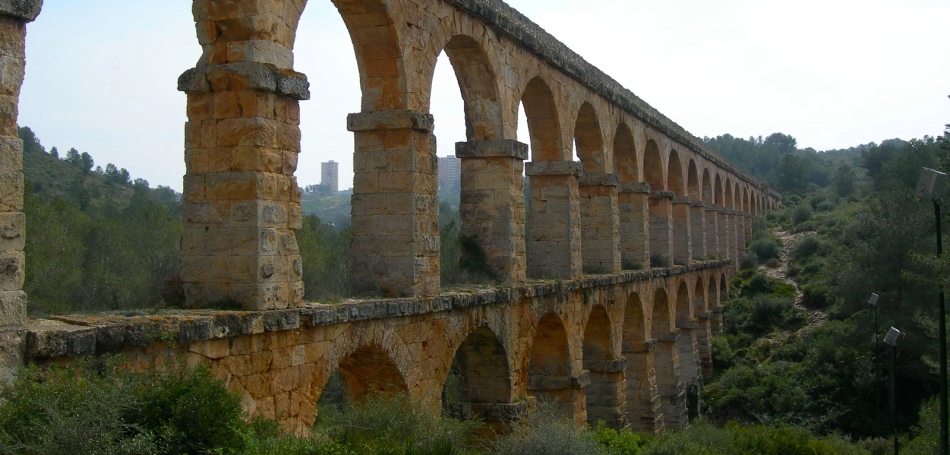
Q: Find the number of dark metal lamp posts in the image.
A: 3